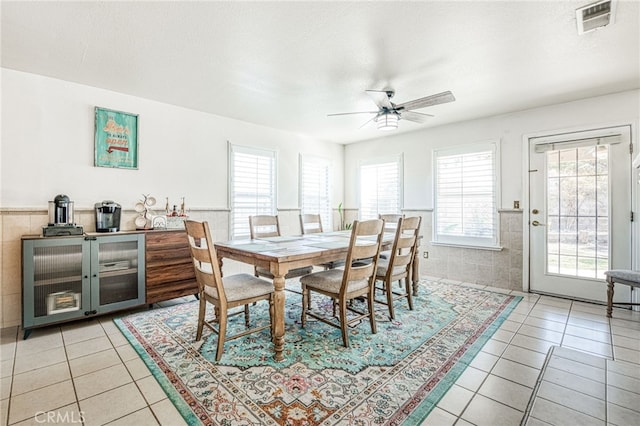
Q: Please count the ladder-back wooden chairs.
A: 6